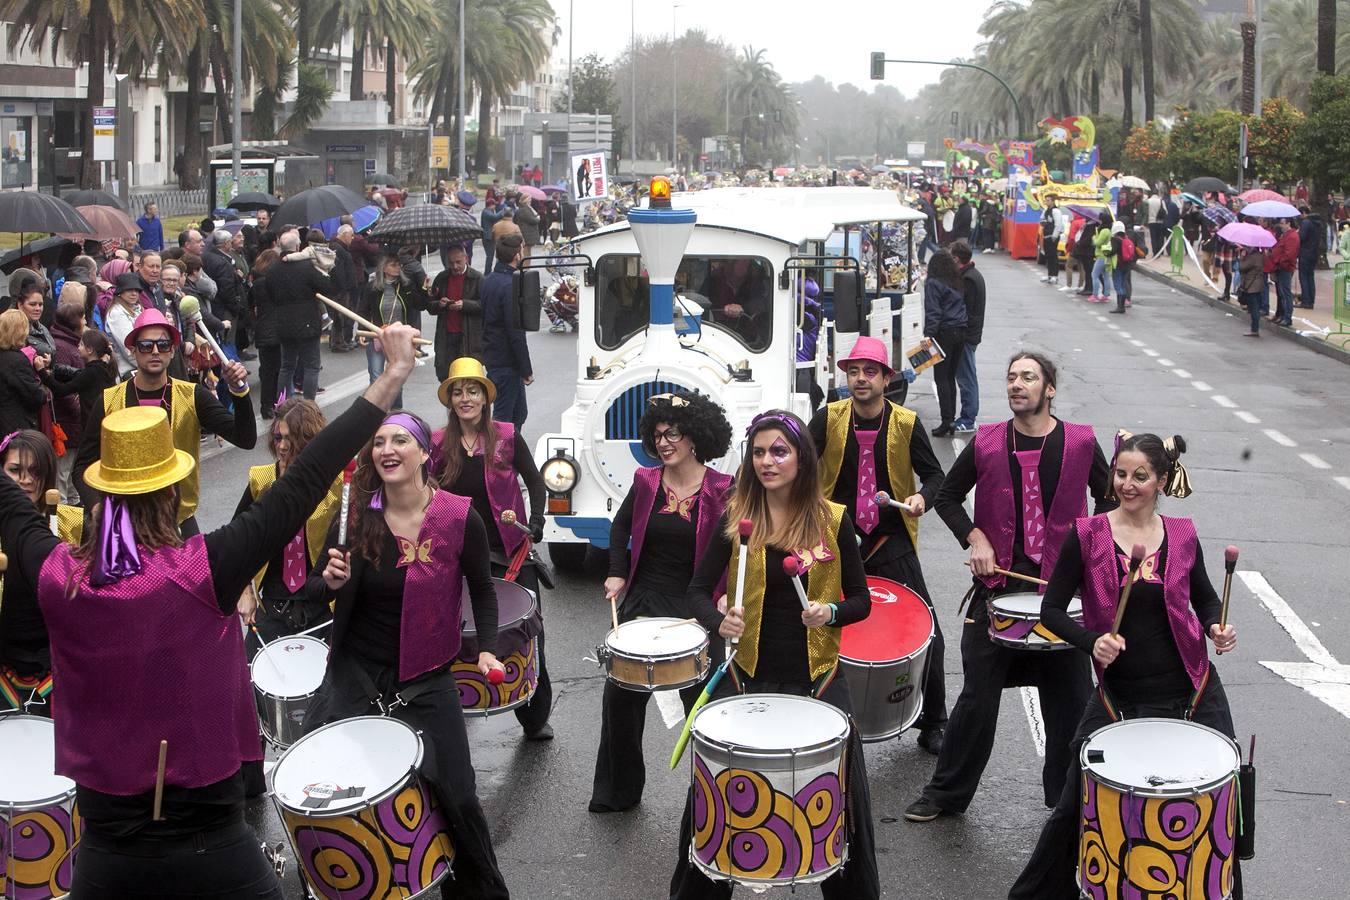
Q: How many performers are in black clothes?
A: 11